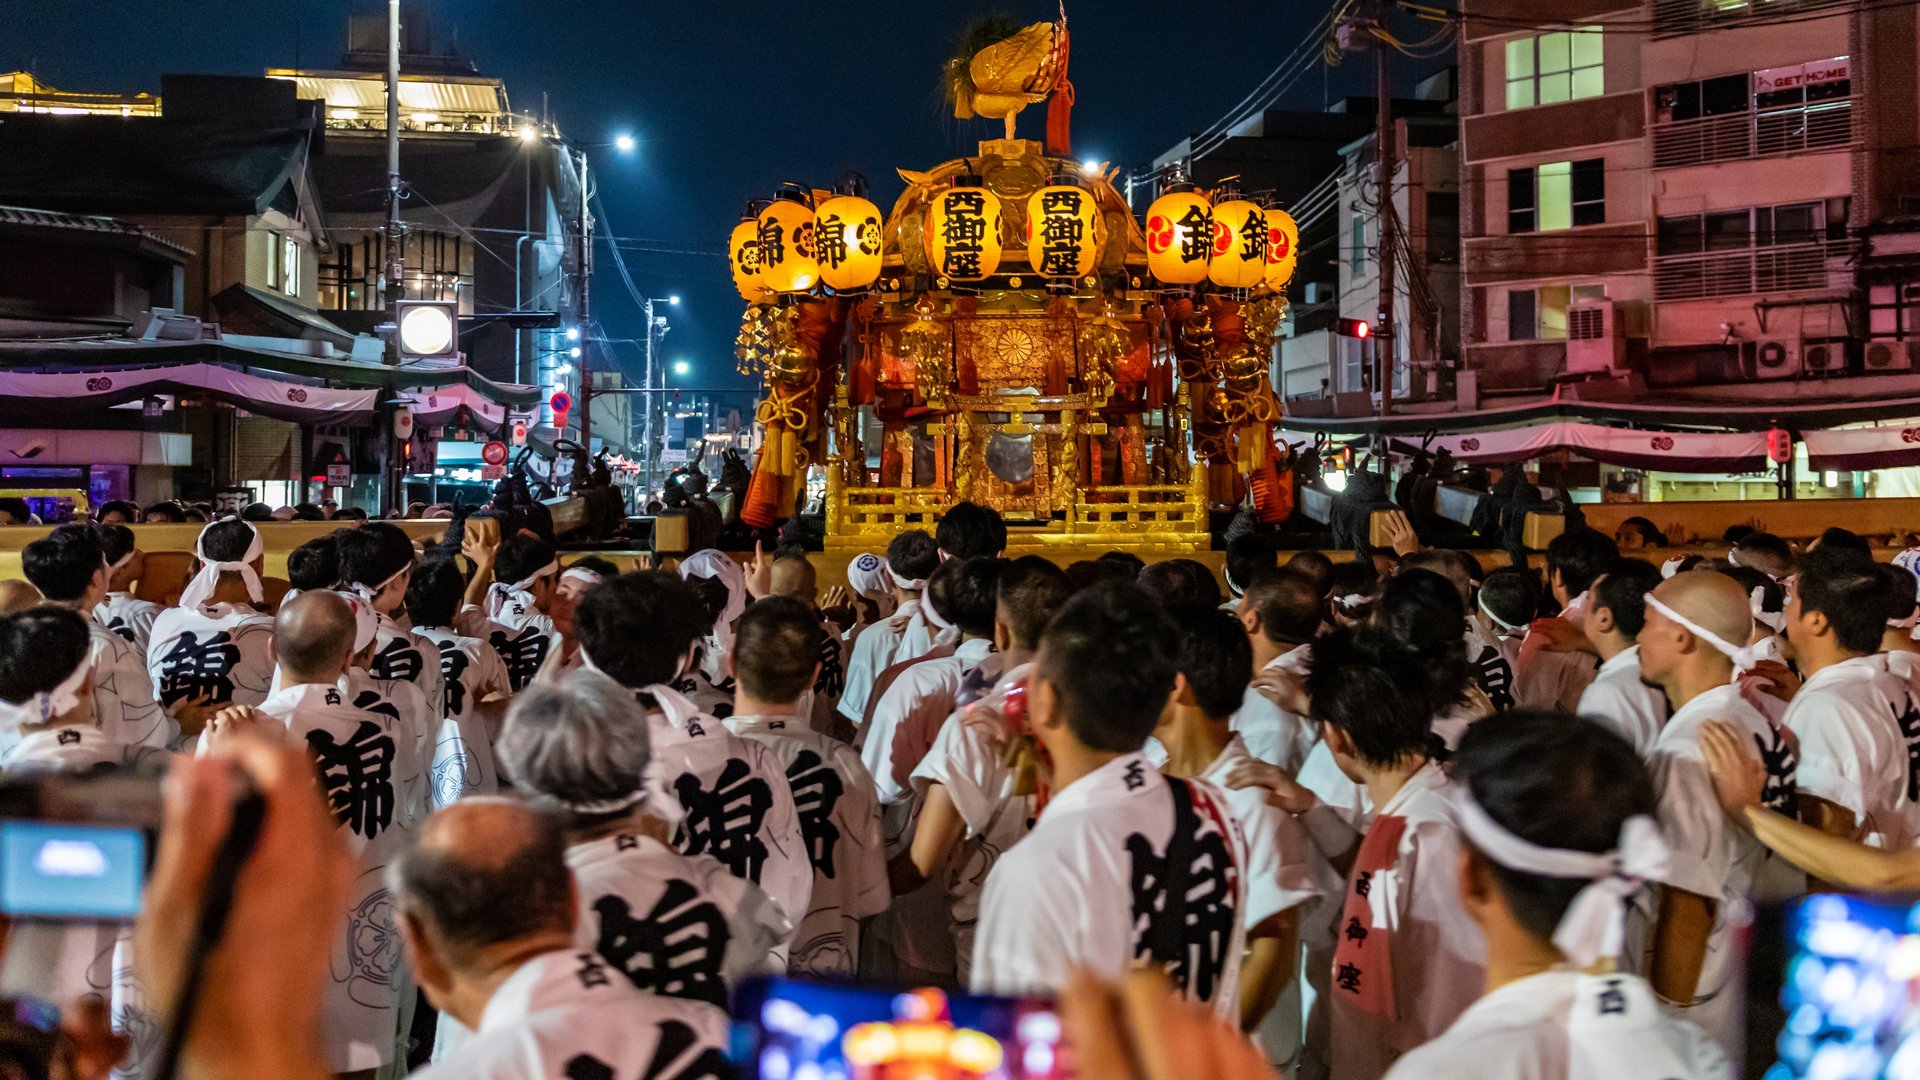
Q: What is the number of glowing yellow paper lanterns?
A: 8